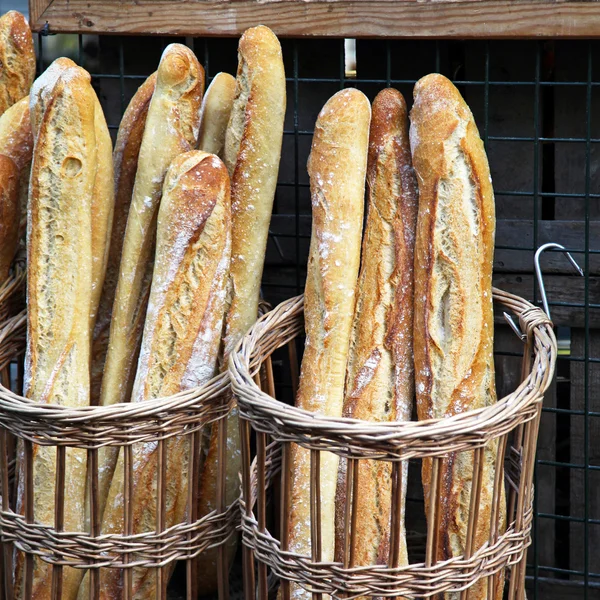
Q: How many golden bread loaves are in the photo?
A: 13